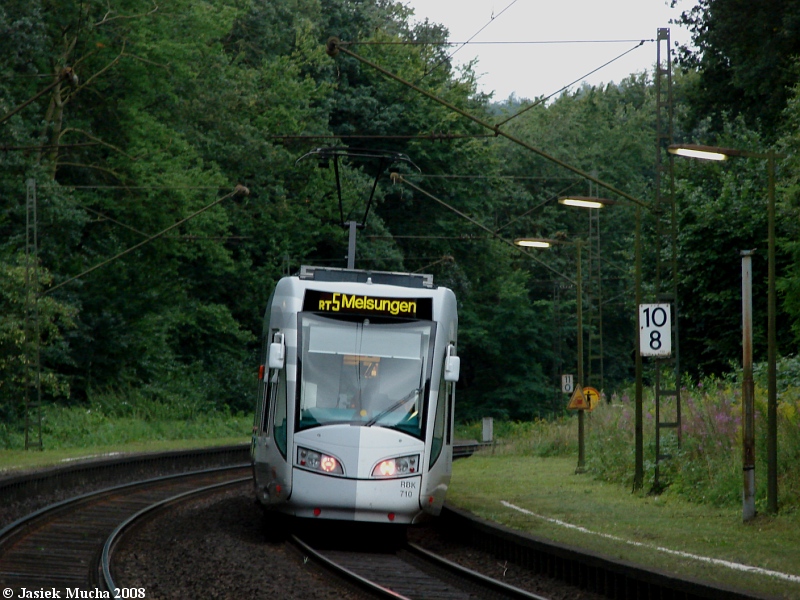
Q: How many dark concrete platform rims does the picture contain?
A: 2